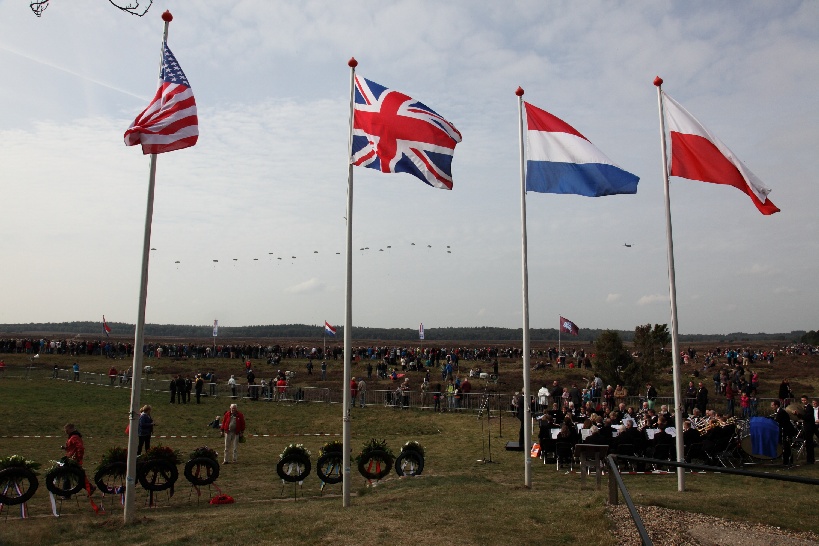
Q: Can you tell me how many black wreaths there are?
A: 9